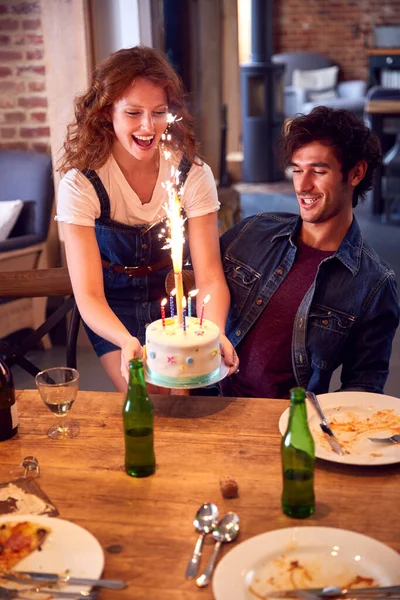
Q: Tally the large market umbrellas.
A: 0